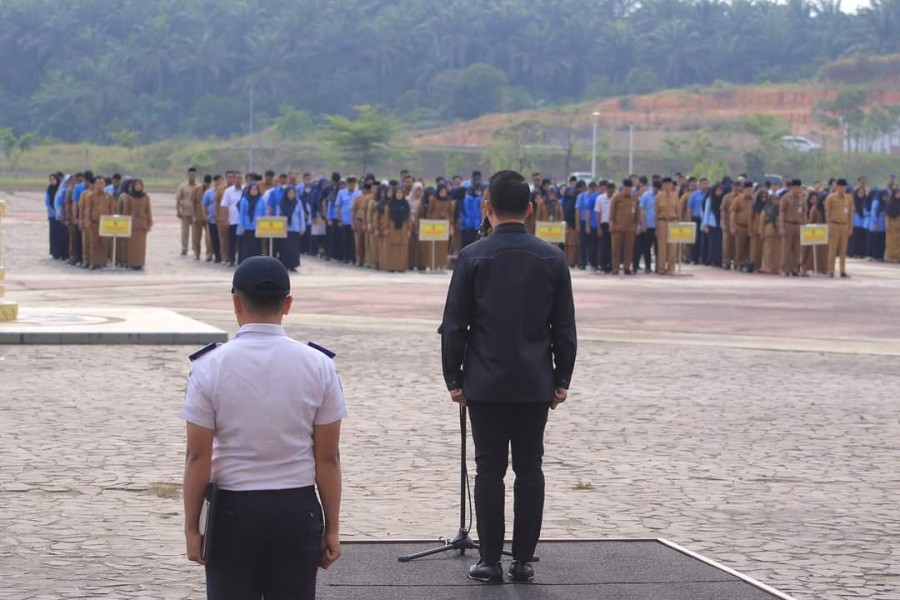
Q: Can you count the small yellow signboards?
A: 6